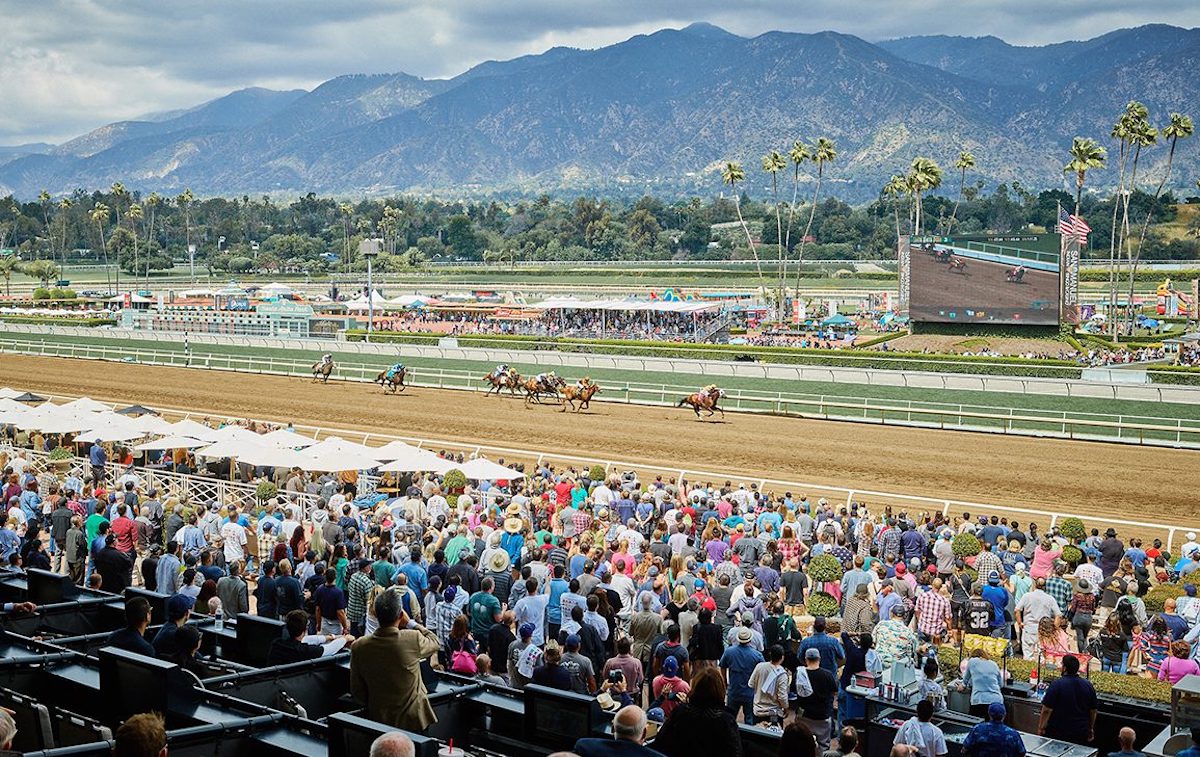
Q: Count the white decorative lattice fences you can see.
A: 1